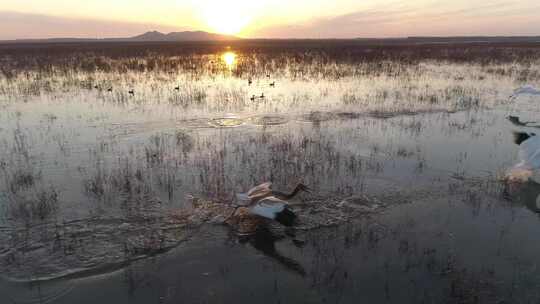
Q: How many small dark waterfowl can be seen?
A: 9